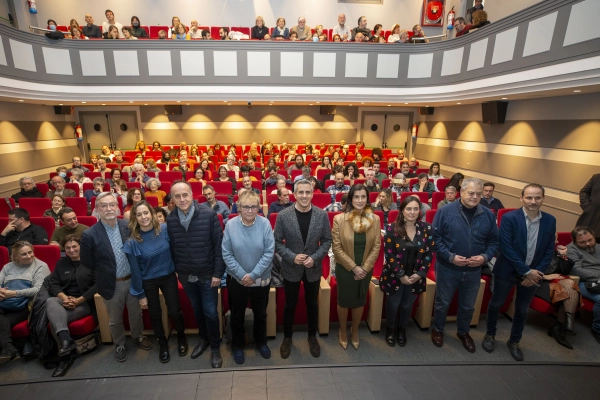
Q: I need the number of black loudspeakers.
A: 5